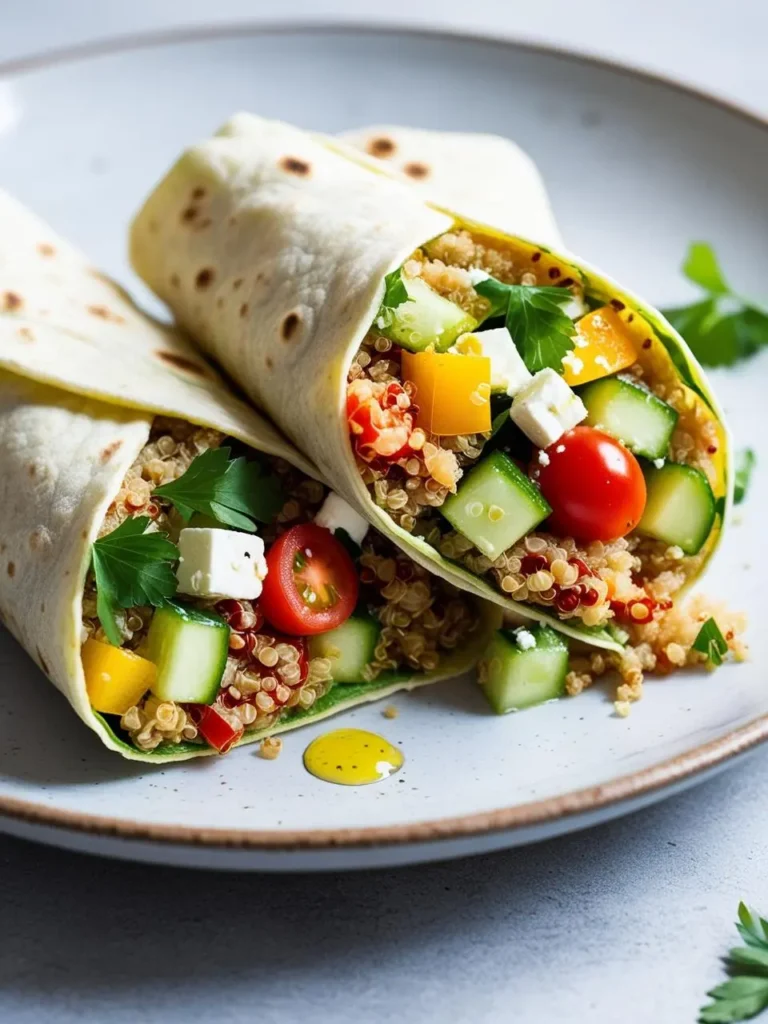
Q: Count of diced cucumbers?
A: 7